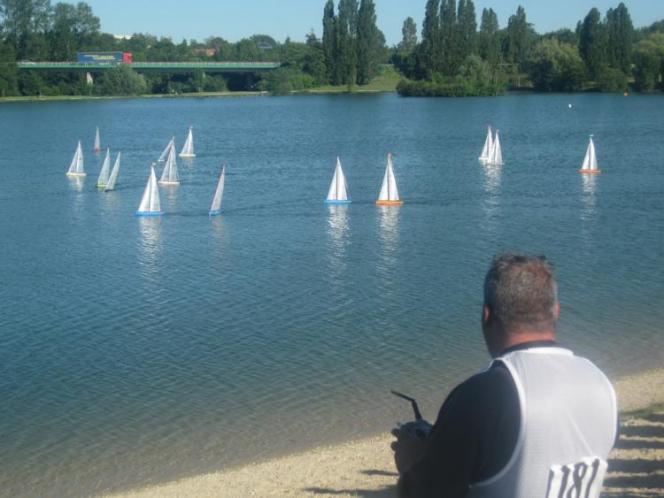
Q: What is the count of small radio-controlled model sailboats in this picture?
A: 14